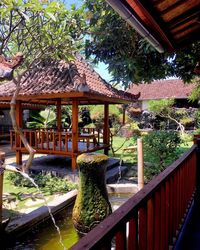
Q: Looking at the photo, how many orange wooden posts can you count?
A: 4